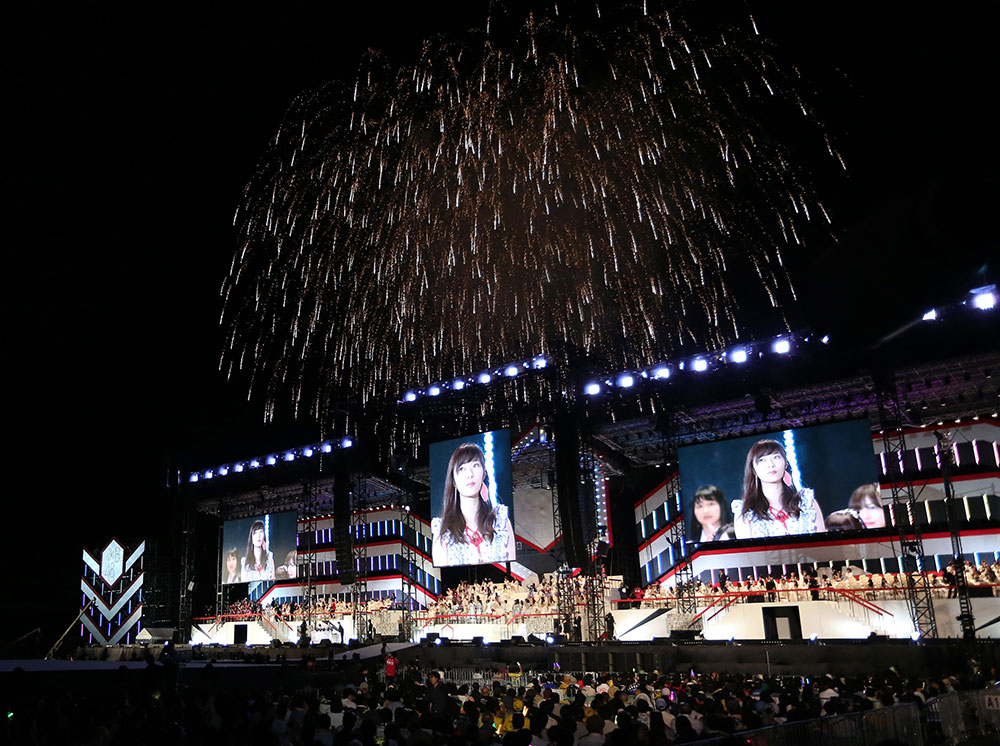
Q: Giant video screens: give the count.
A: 3